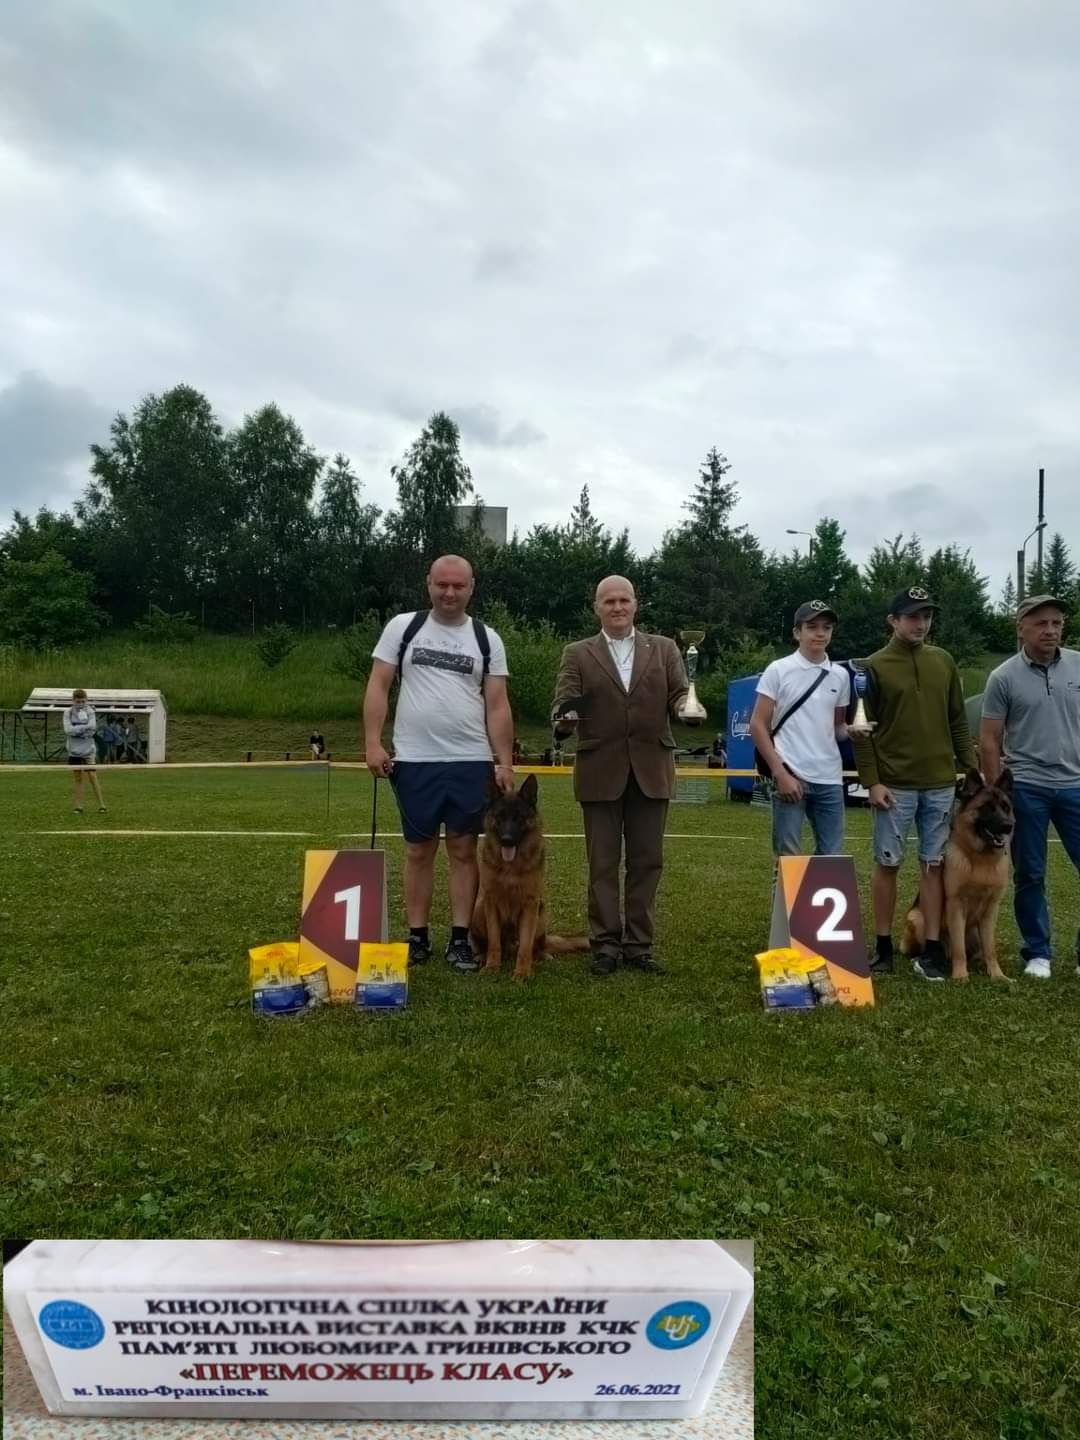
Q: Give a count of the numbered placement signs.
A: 2